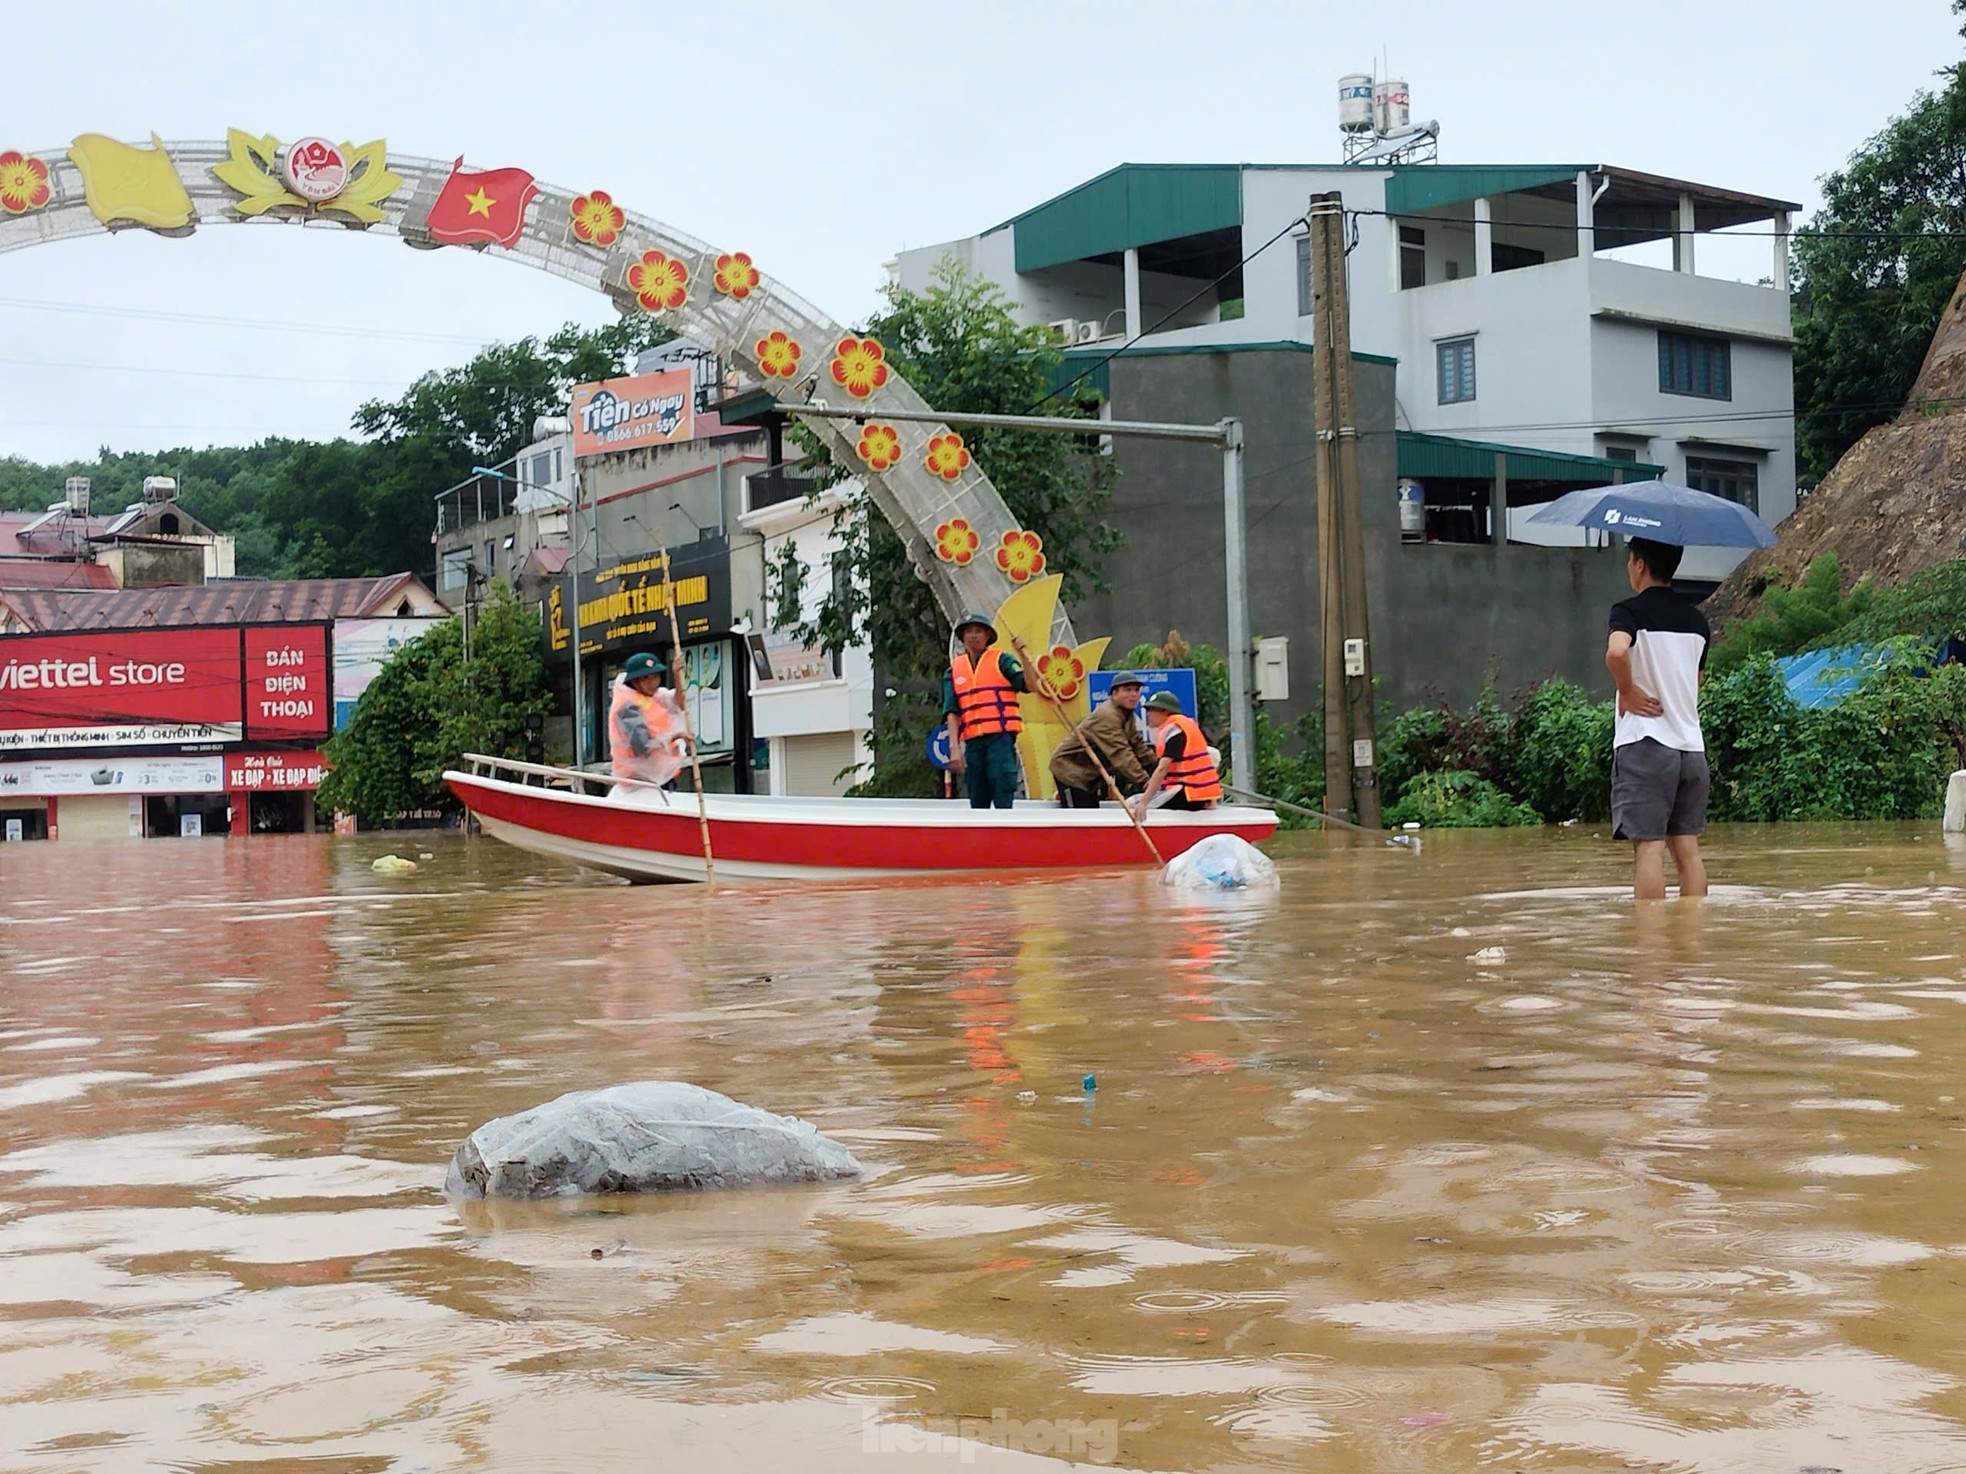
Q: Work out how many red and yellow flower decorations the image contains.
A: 11